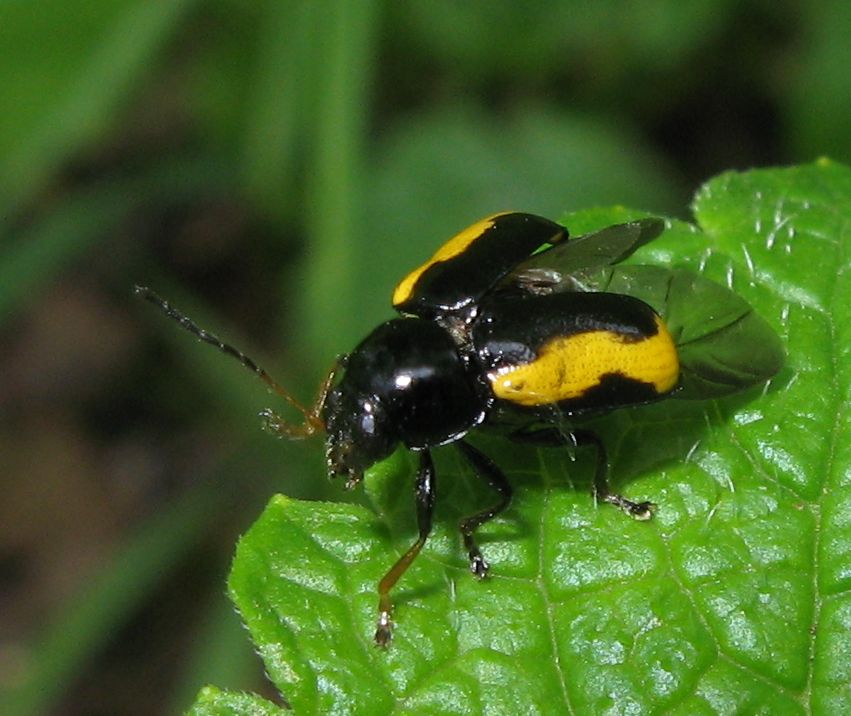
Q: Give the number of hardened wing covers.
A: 2